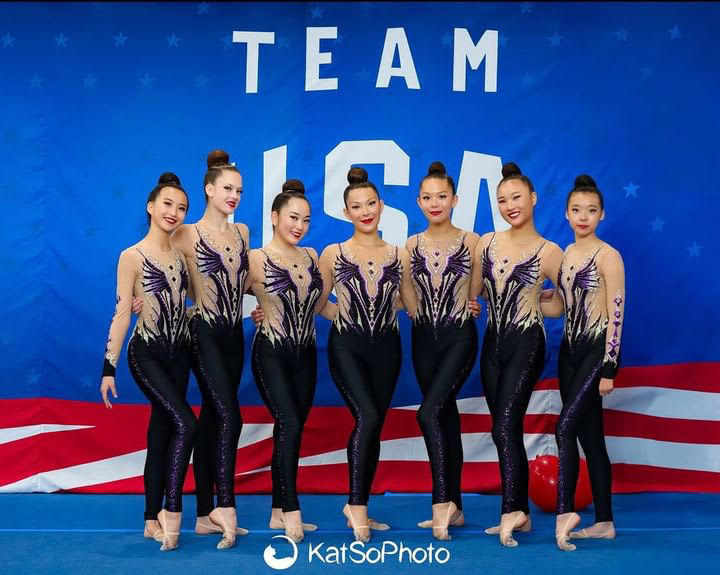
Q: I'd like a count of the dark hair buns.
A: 7